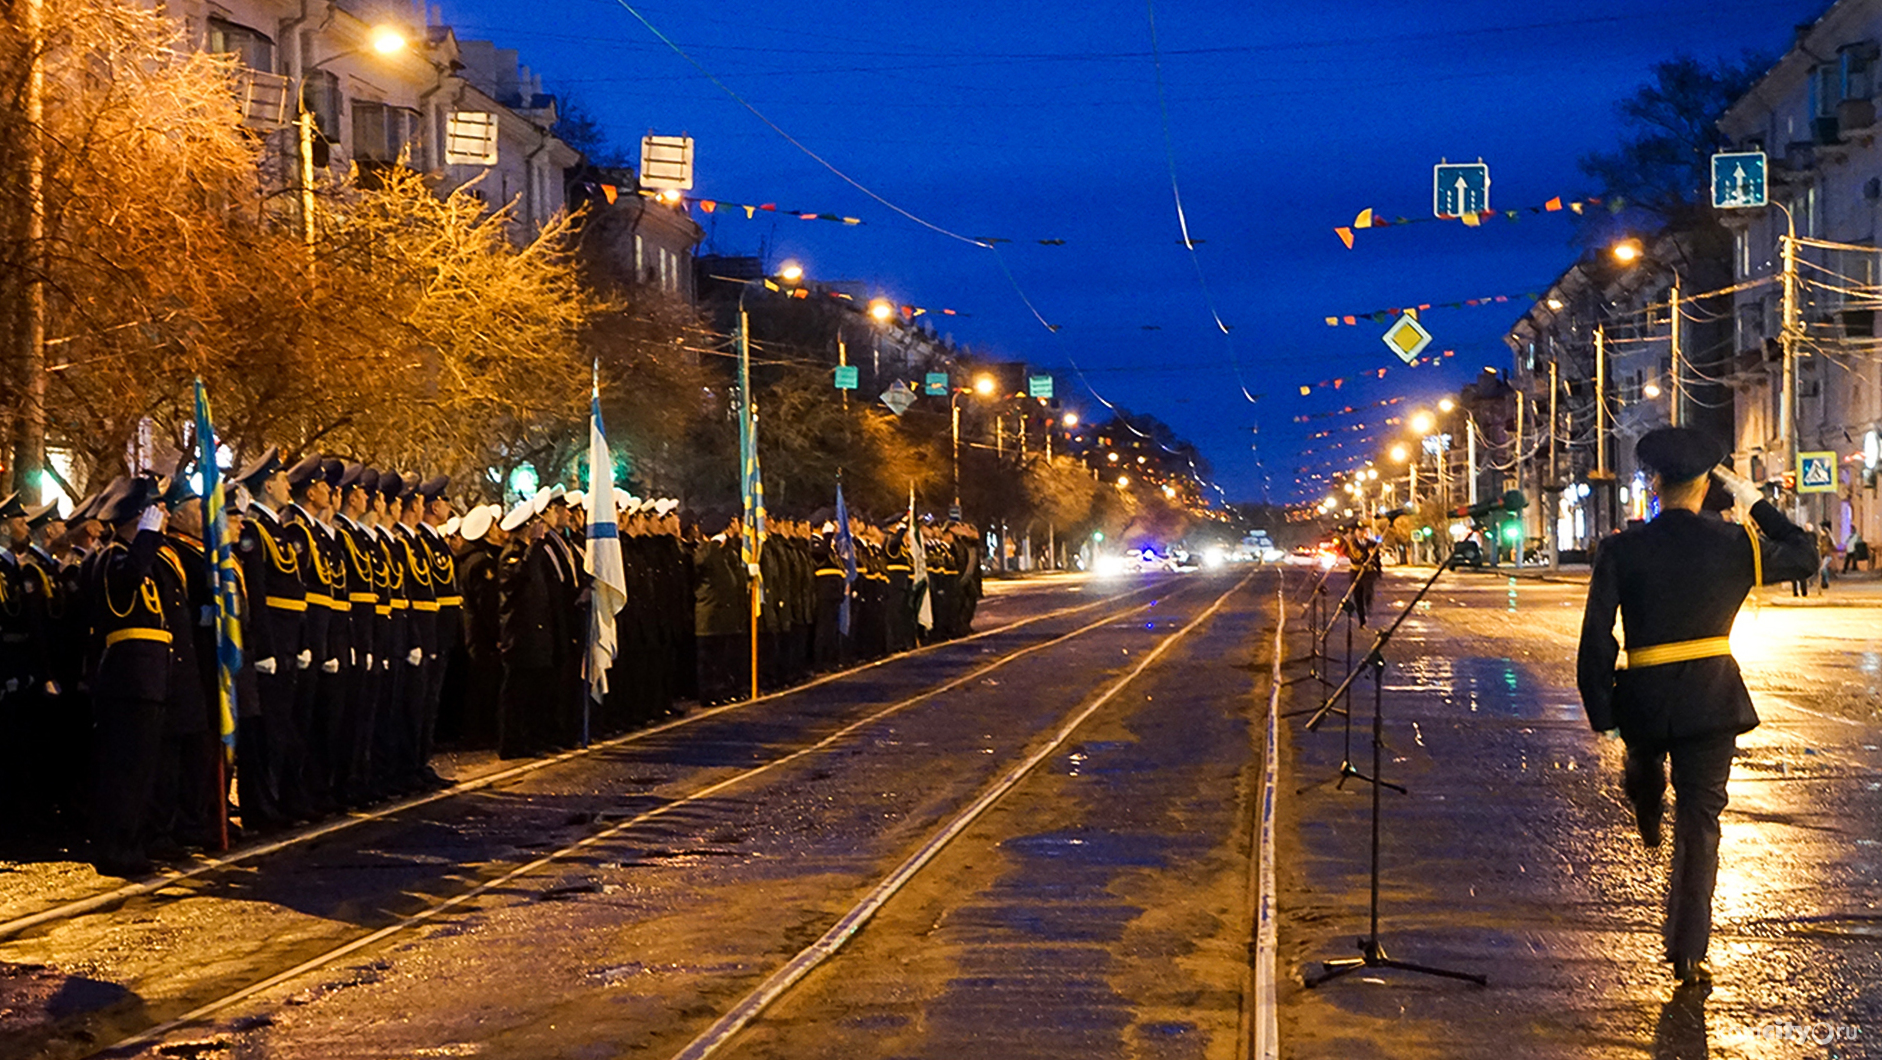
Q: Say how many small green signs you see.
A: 3